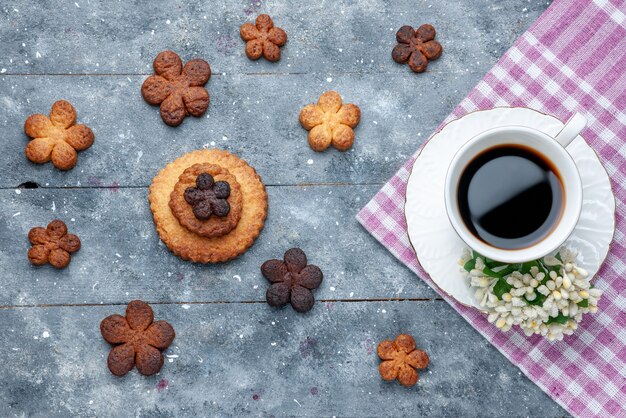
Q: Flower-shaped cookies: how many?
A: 10